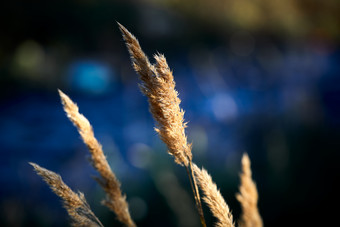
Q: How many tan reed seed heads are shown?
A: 5